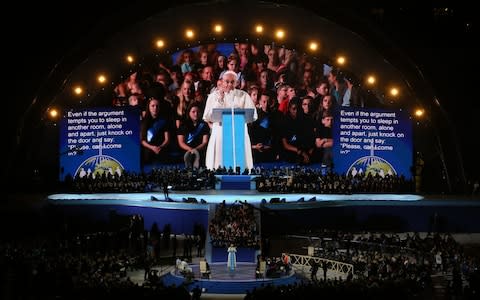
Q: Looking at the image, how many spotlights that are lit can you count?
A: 14